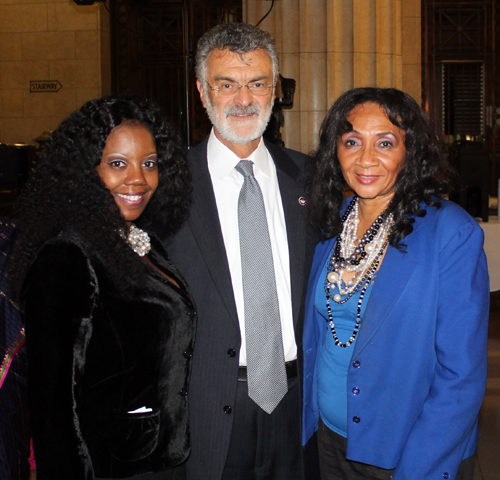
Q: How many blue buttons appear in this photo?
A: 4